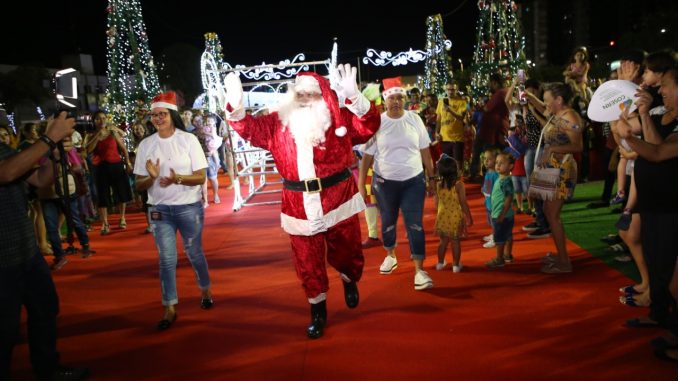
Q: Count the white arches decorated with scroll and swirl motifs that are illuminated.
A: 2